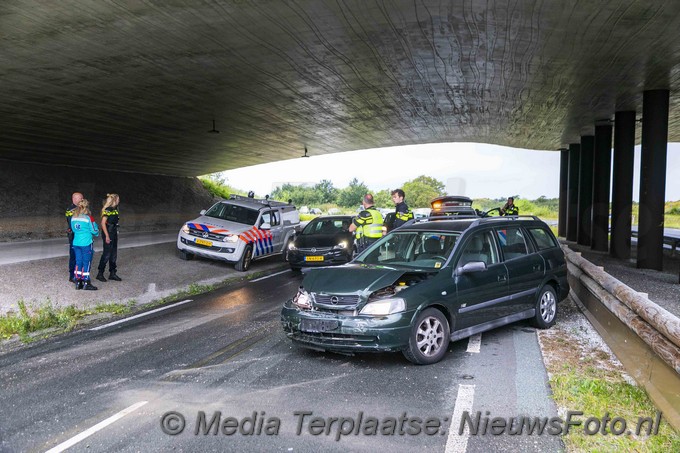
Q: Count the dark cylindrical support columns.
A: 6